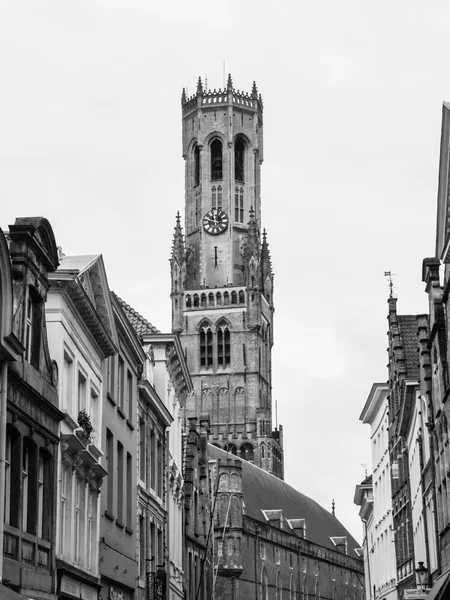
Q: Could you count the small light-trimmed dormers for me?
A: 4